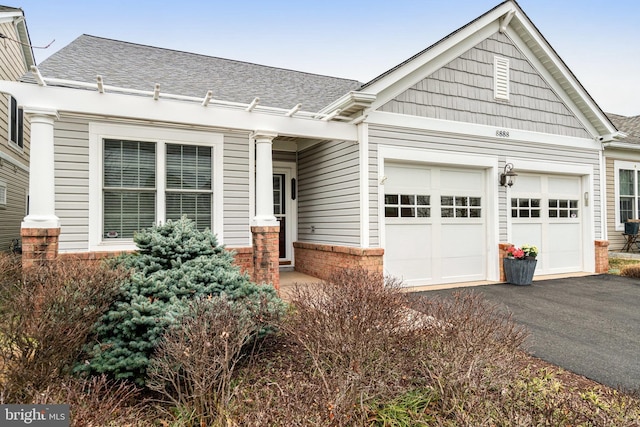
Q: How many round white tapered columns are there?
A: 2